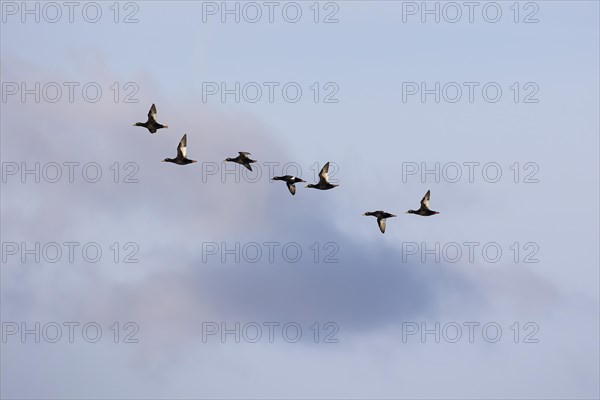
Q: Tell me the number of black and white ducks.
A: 7